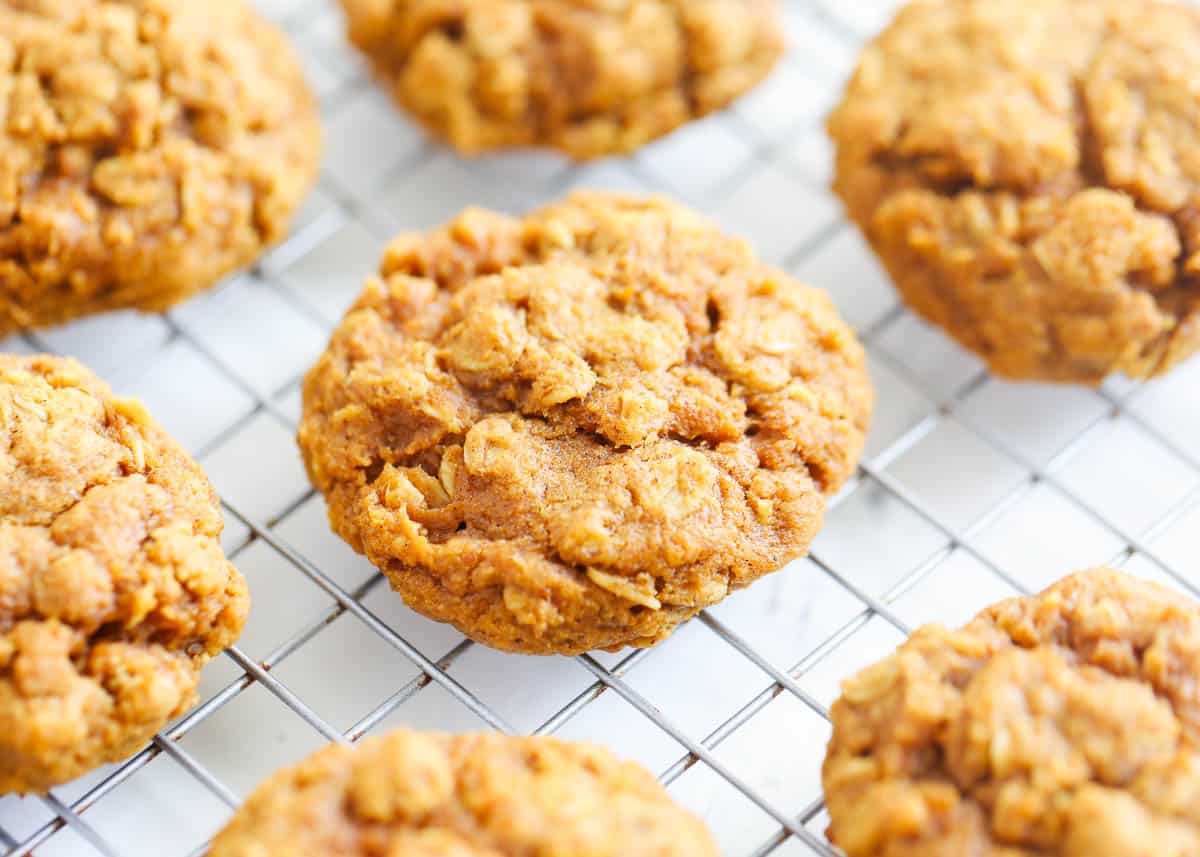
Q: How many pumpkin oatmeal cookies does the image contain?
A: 7